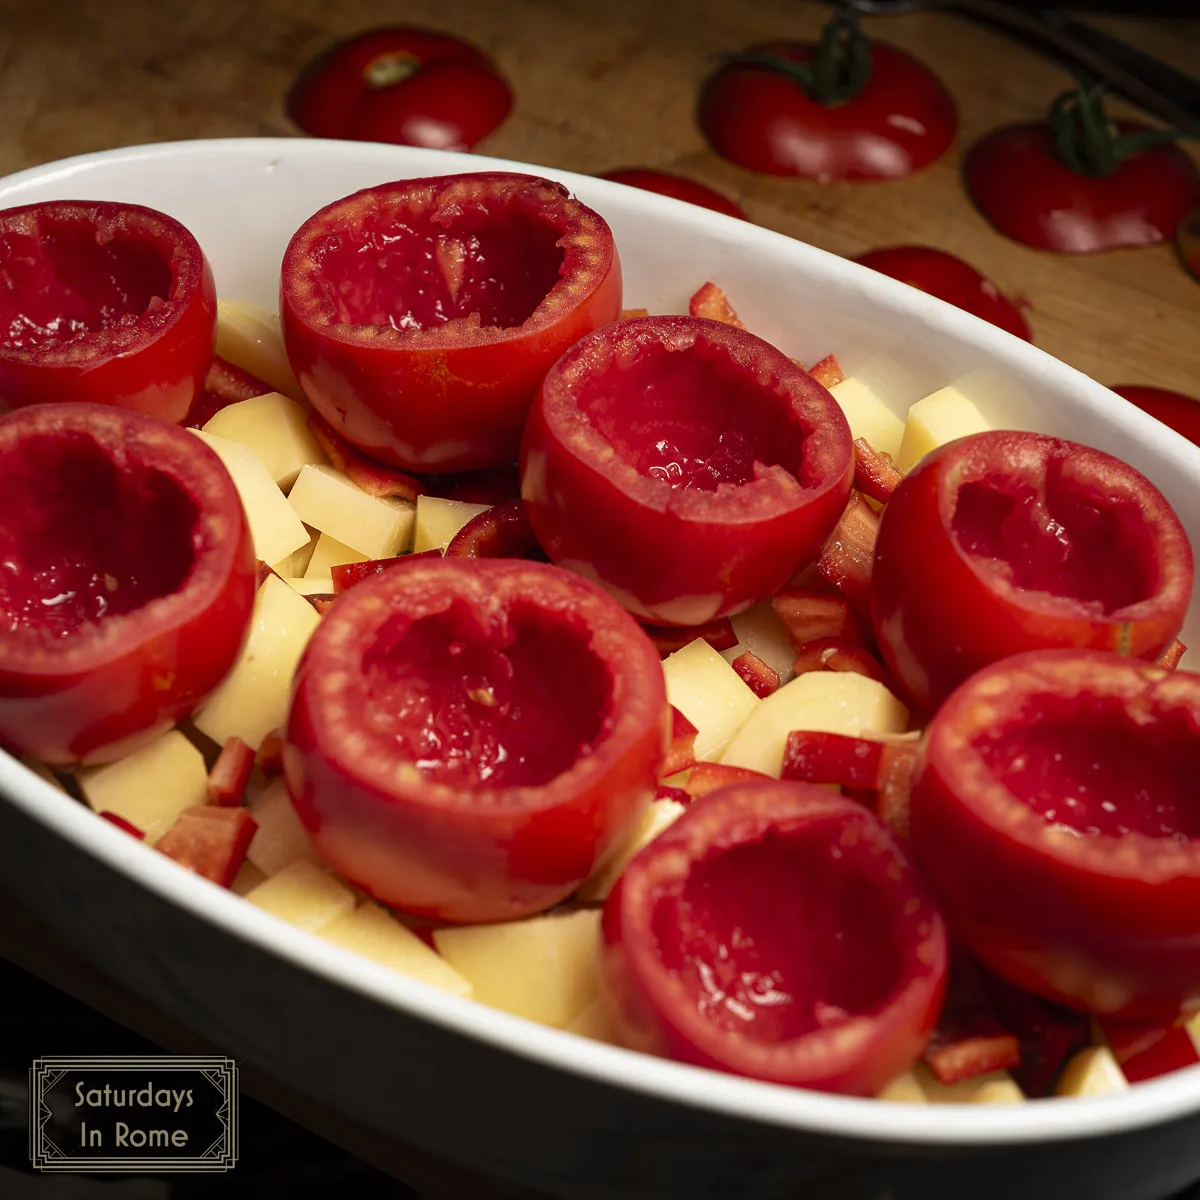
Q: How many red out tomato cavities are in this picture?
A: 8